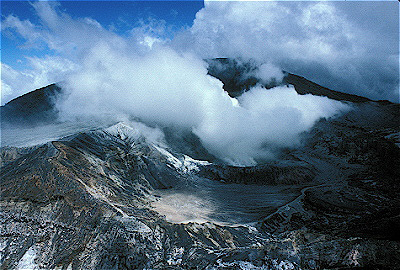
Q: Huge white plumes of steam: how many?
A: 2